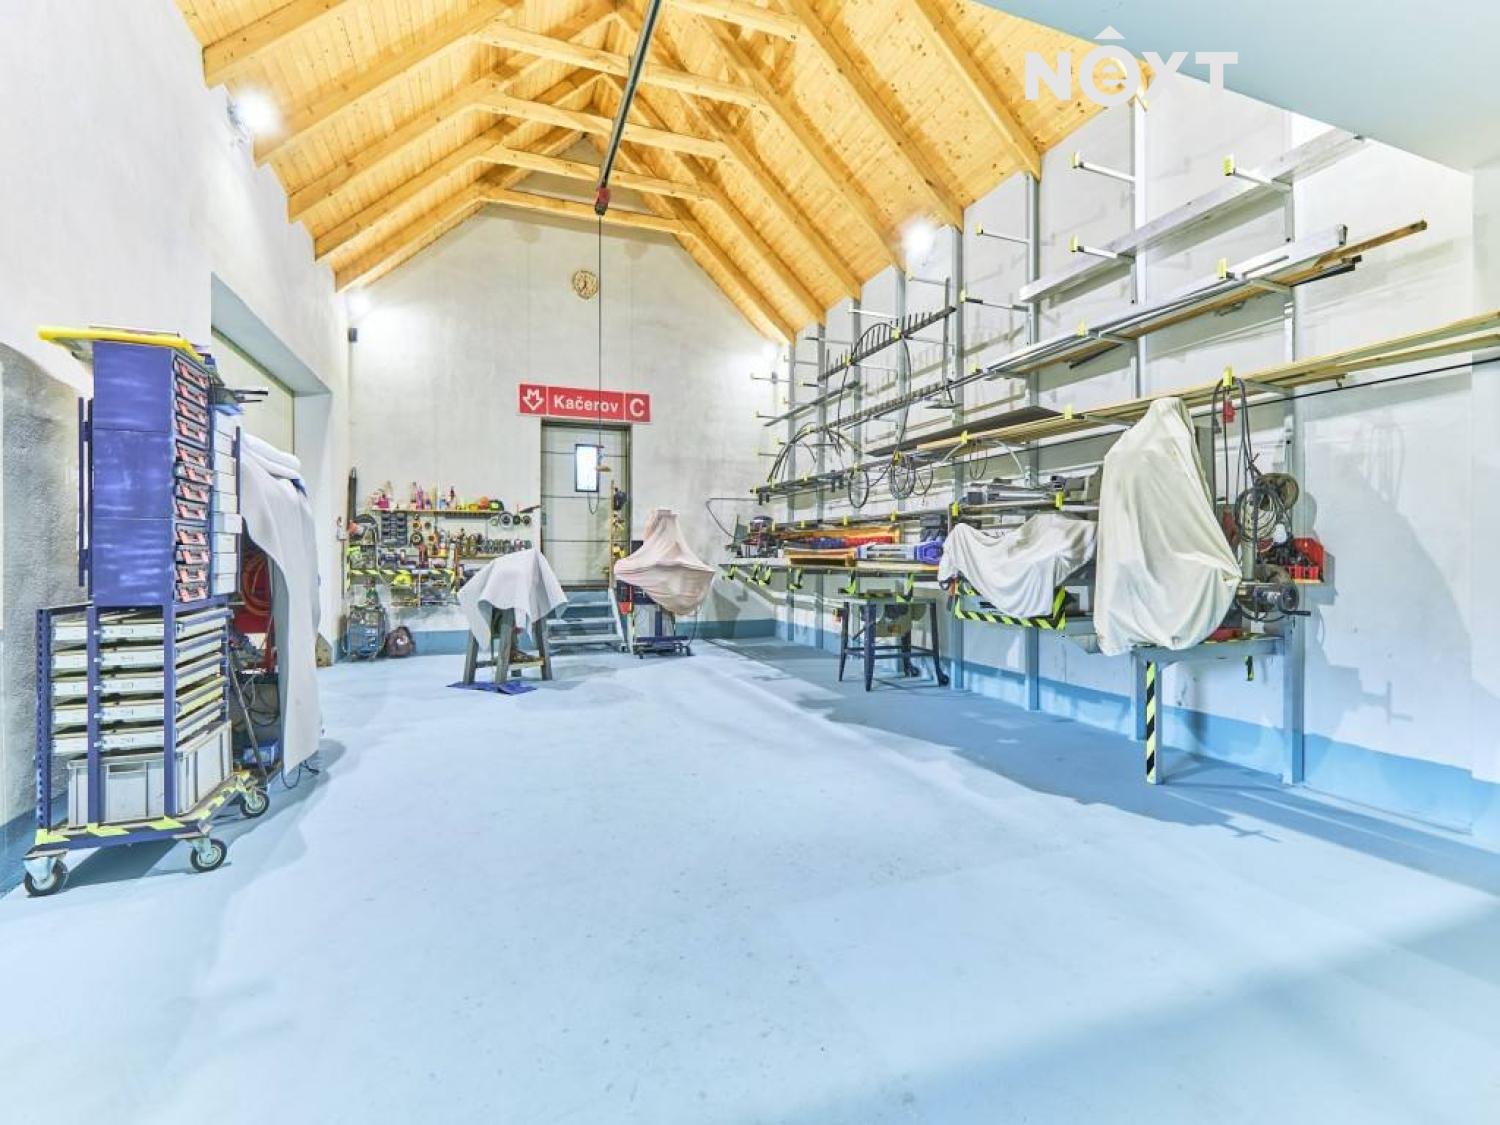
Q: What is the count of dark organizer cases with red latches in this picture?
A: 12